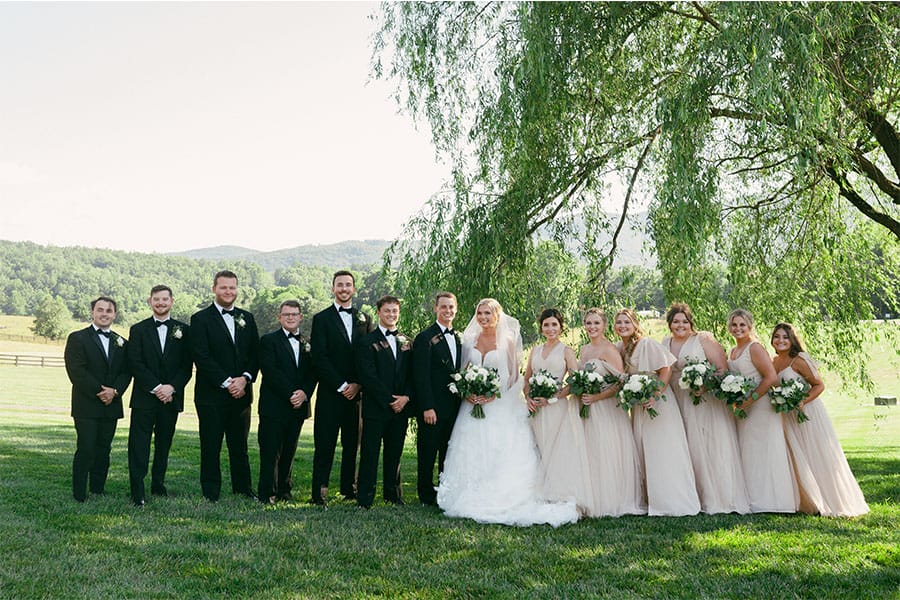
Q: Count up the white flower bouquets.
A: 7